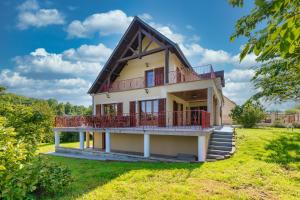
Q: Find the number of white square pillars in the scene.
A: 5